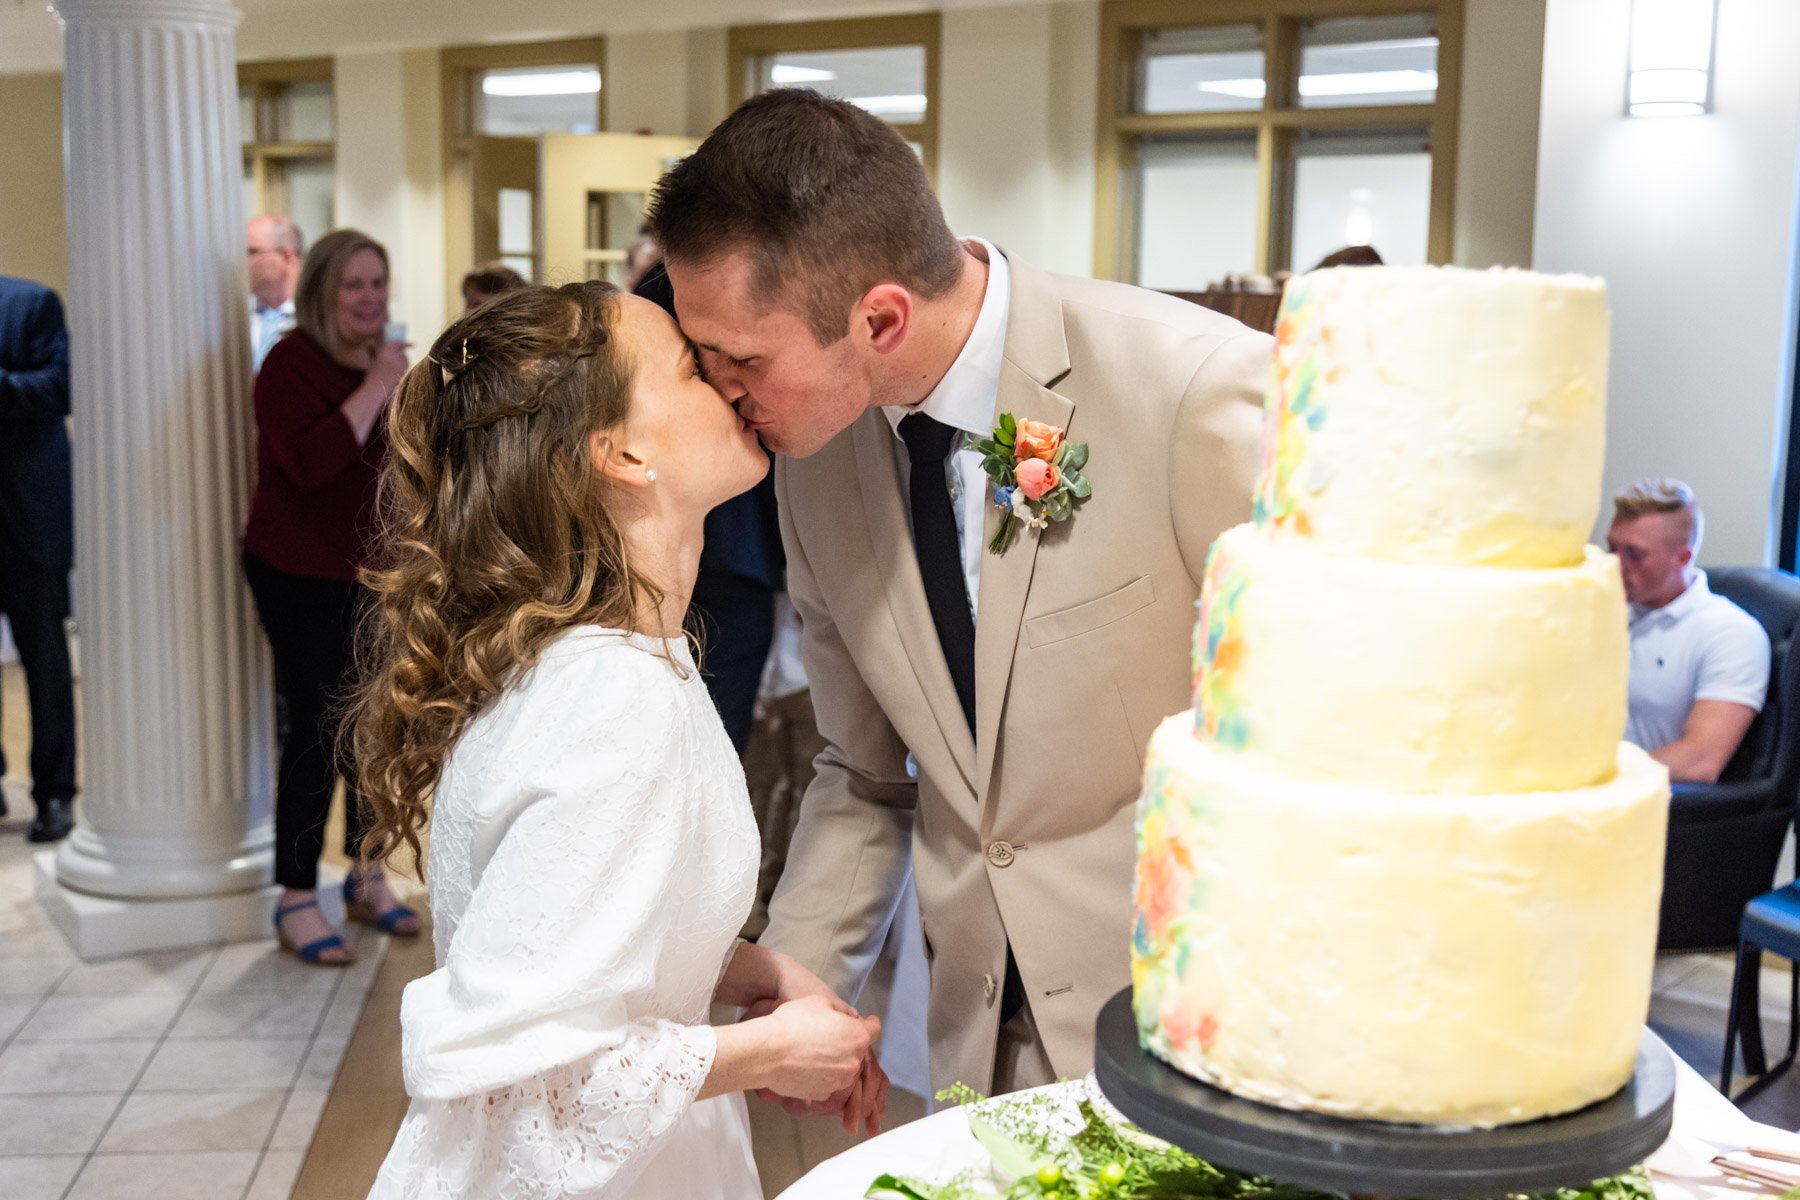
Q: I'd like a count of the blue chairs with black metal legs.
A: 1